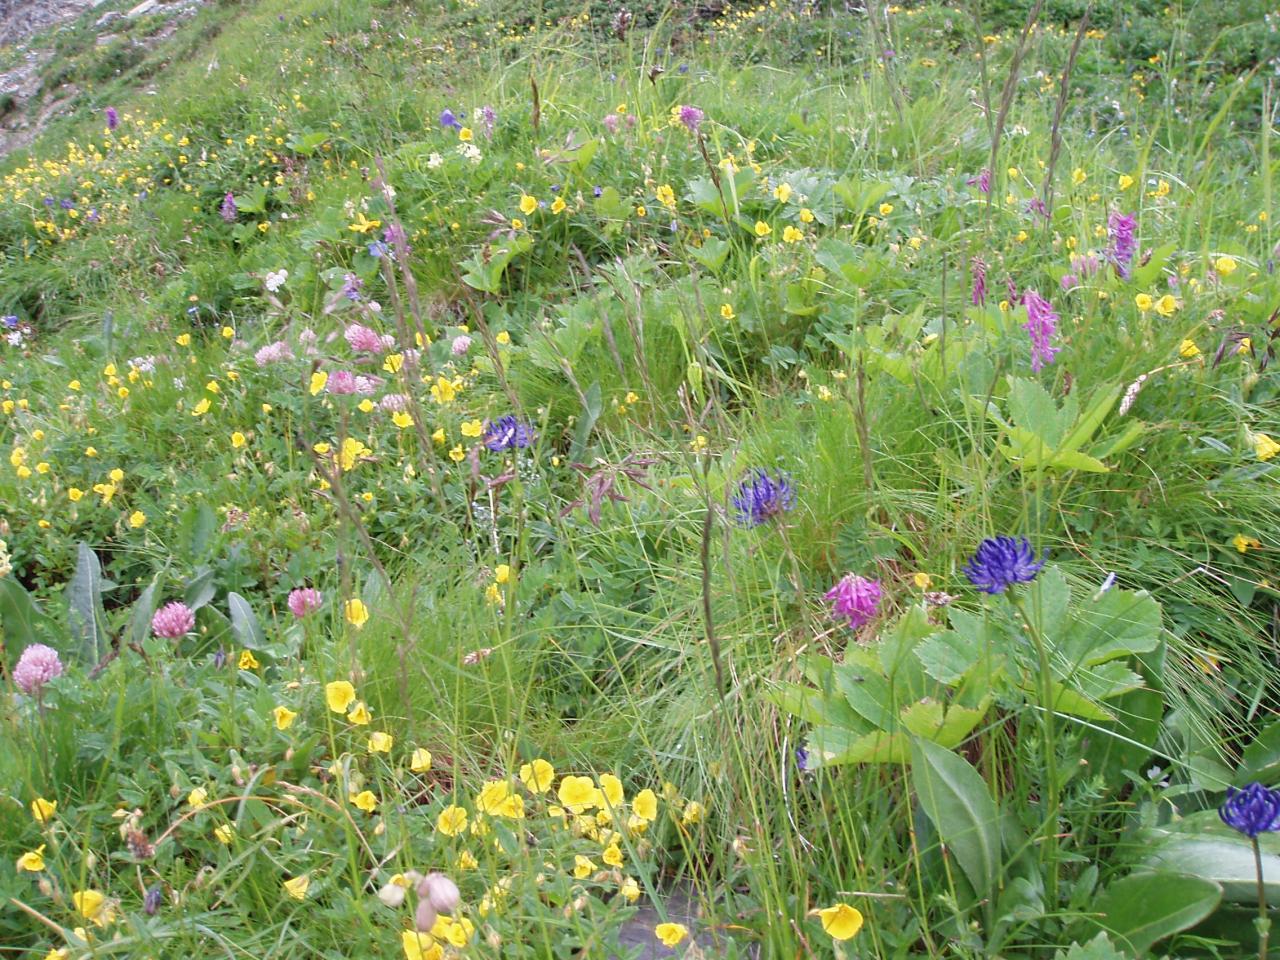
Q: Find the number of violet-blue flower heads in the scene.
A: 4